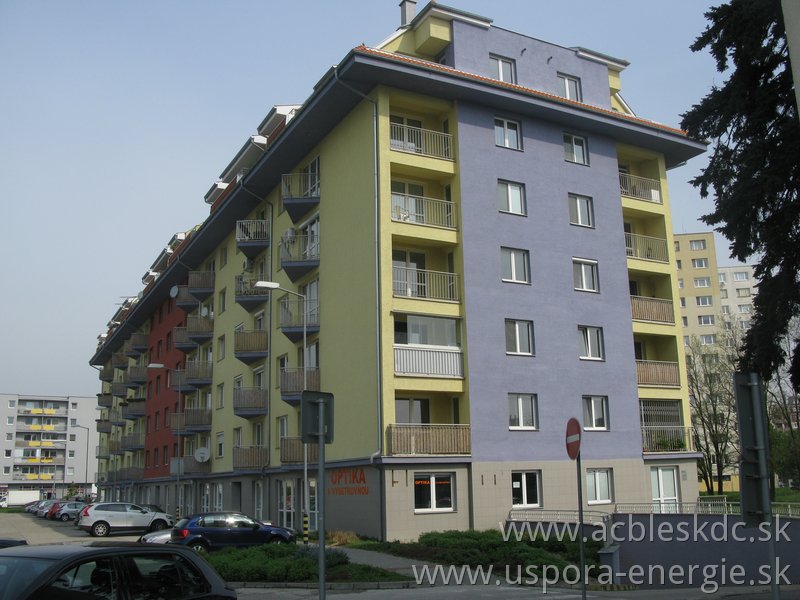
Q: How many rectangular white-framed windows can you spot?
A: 15